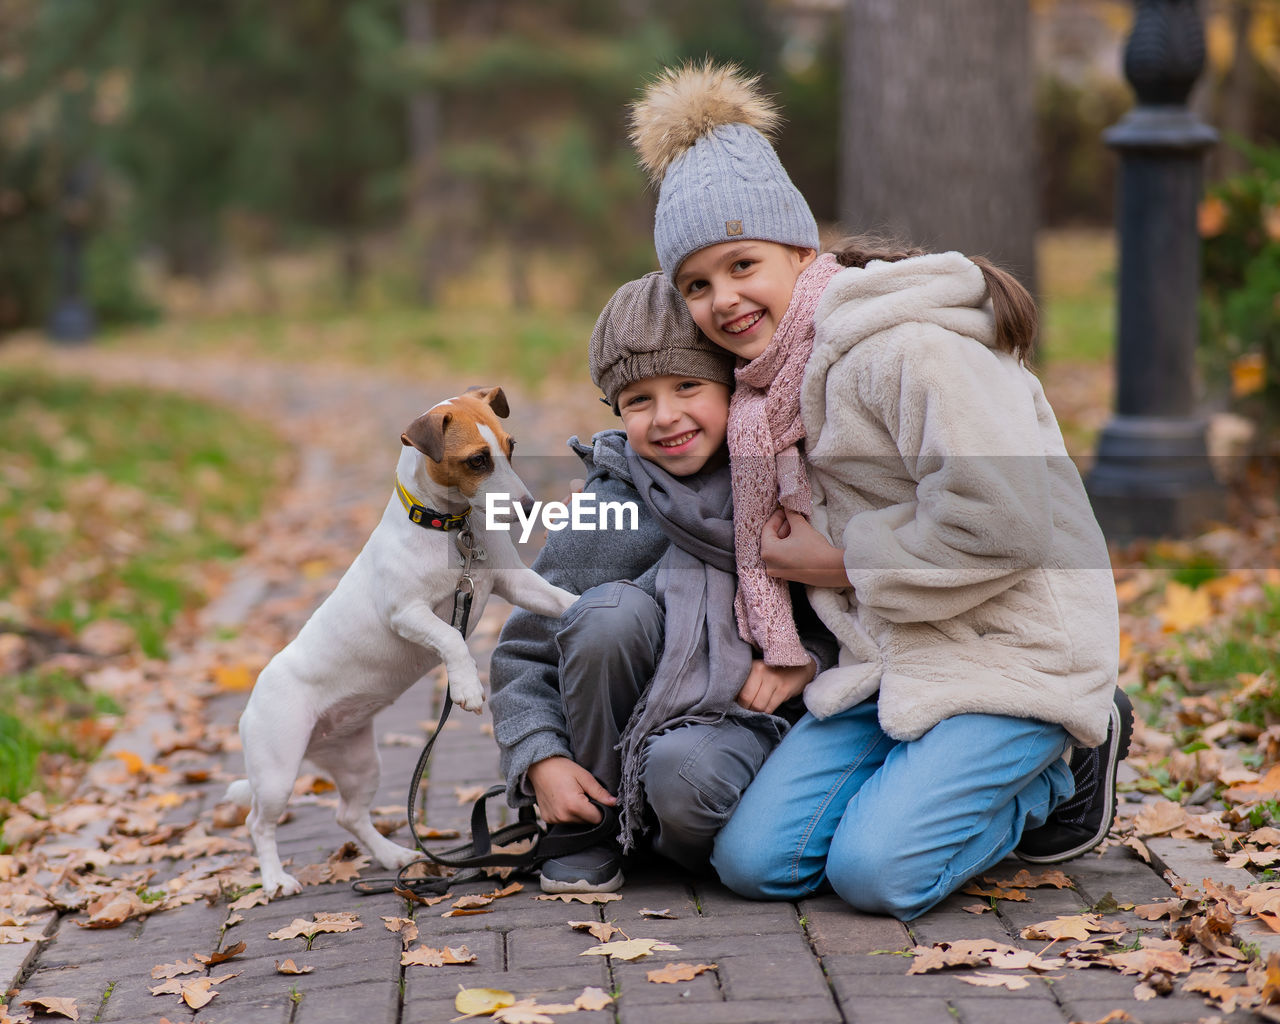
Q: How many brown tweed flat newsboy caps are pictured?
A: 1